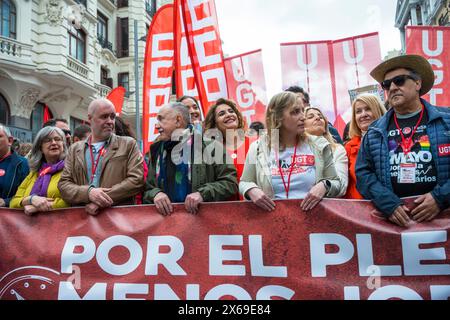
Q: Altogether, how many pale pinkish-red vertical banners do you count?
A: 4